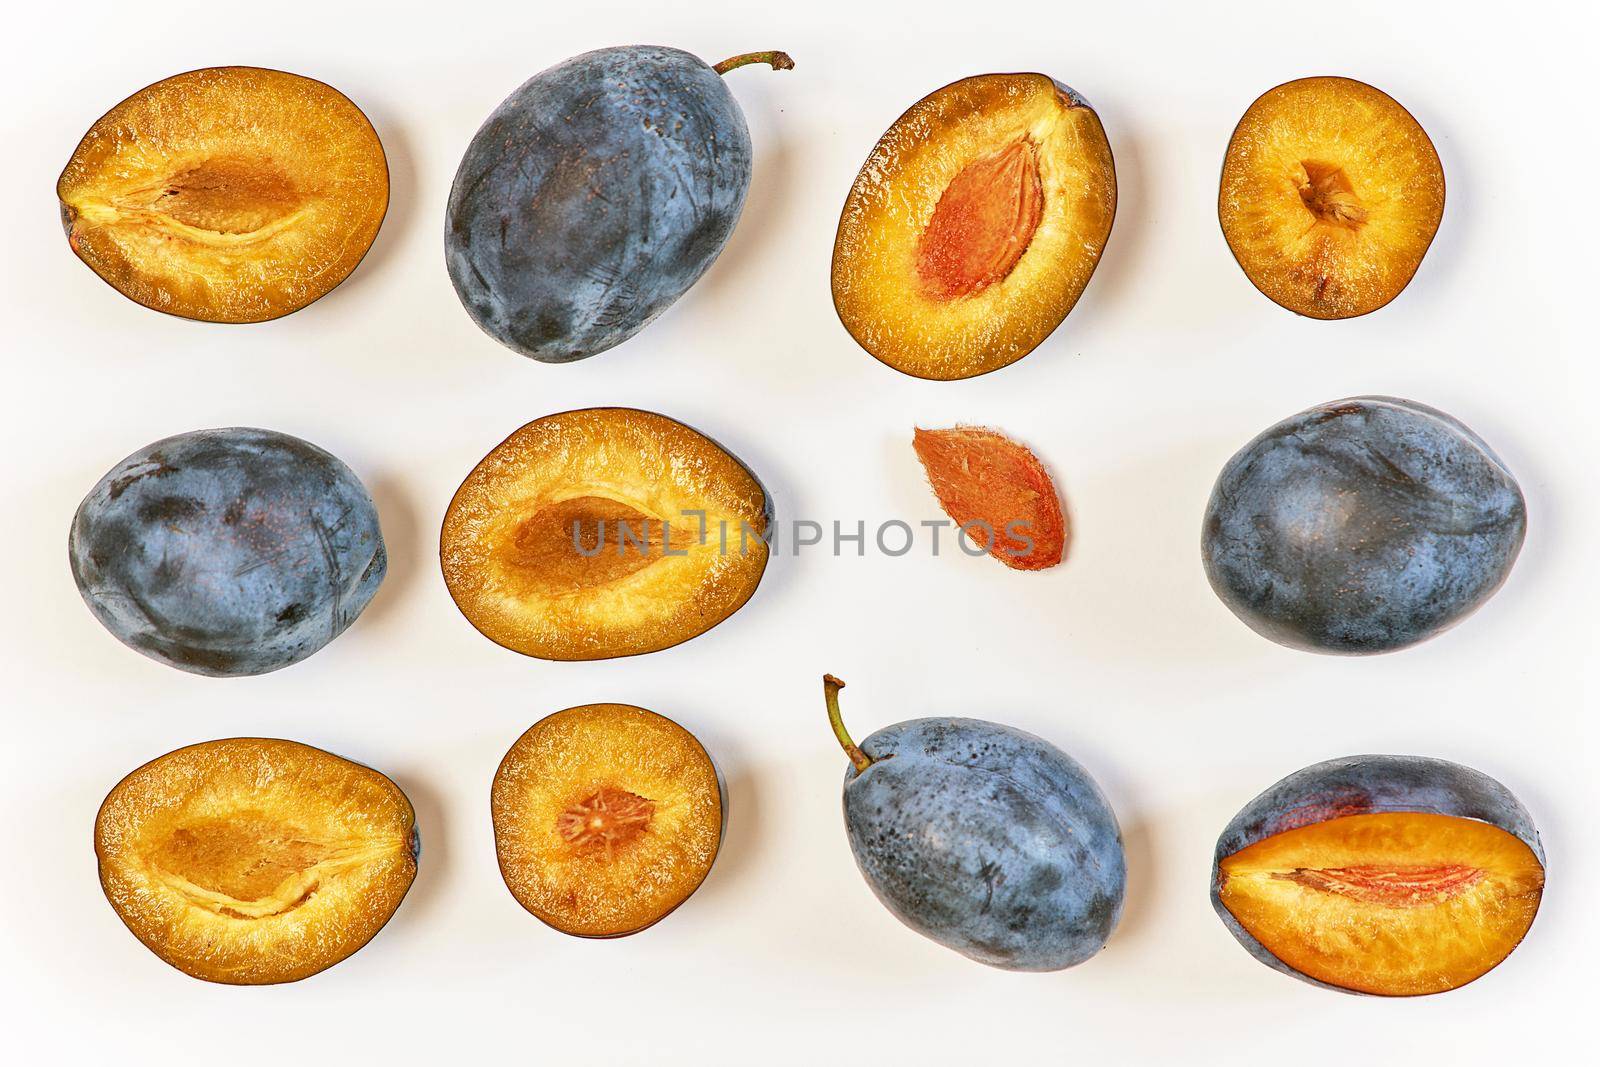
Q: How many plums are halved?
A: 6